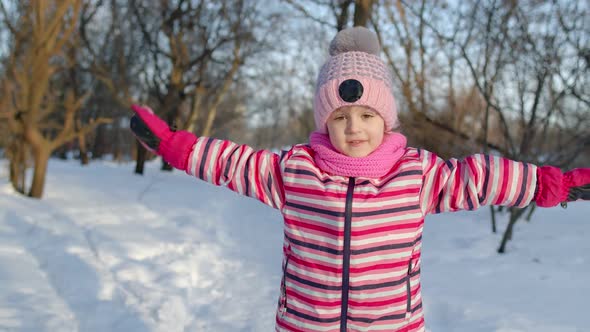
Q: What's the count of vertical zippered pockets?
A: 2